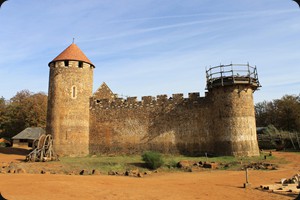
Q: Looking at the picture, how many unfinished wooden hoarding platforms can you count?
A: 1